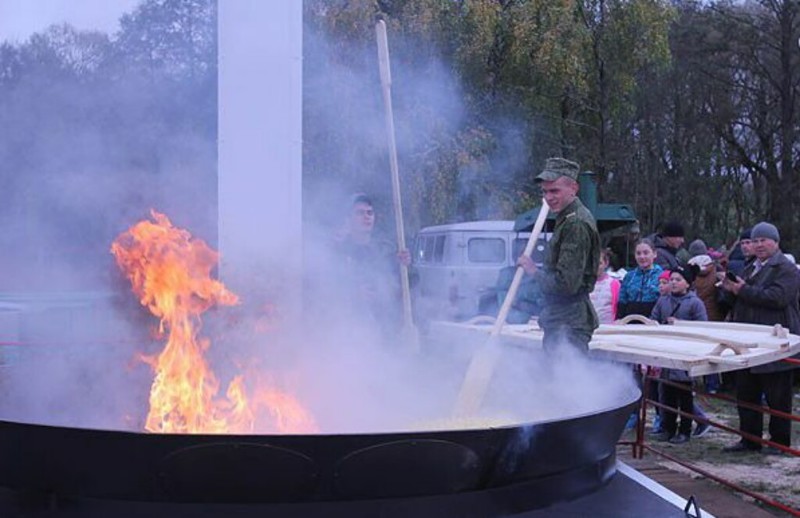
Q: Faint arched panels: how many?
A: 2